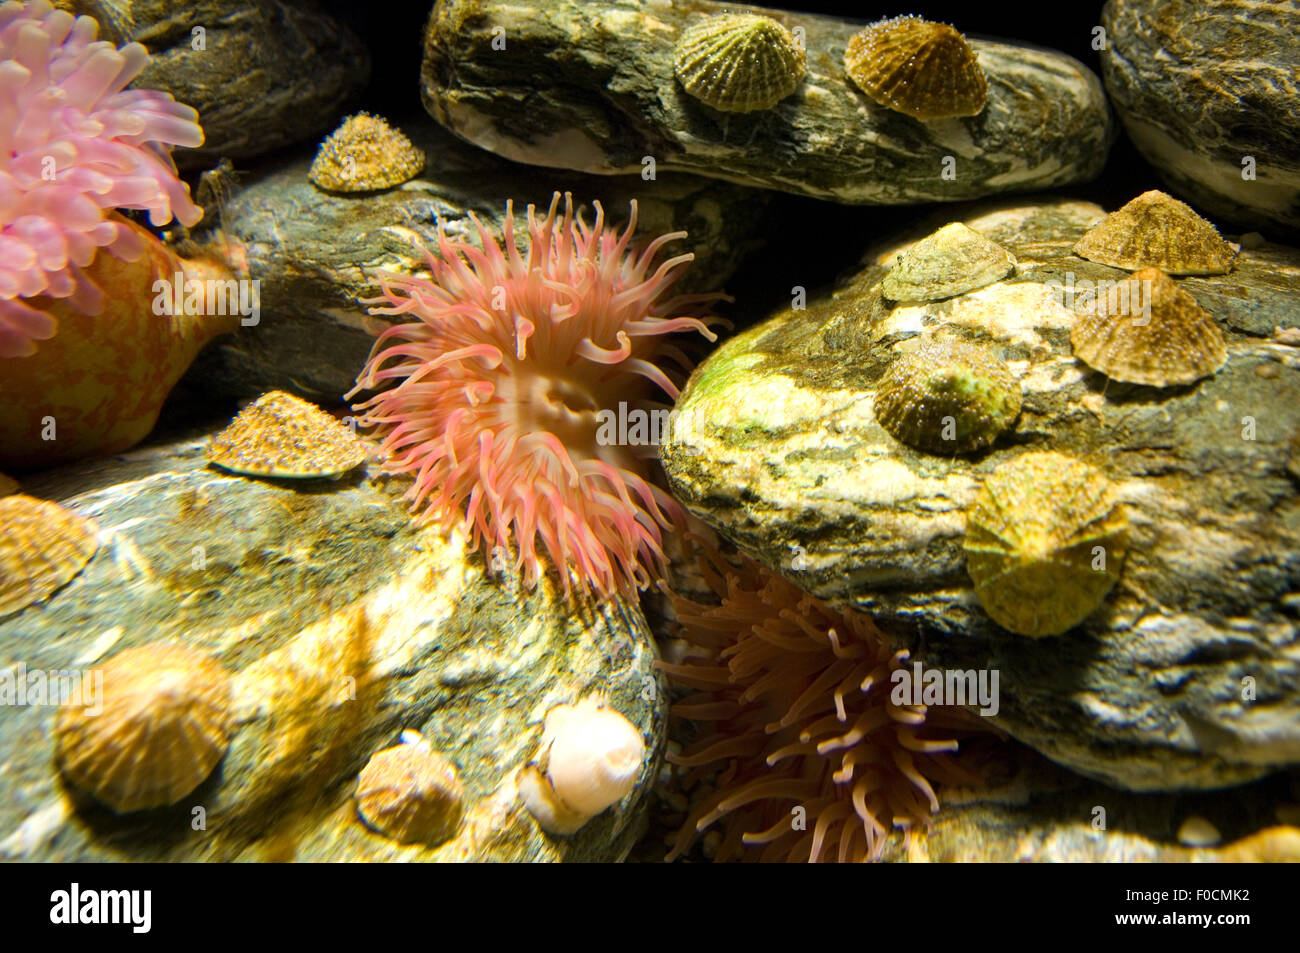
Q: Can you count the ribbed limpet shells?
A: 12